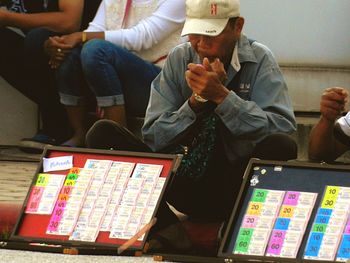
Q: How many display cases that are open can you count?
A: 2